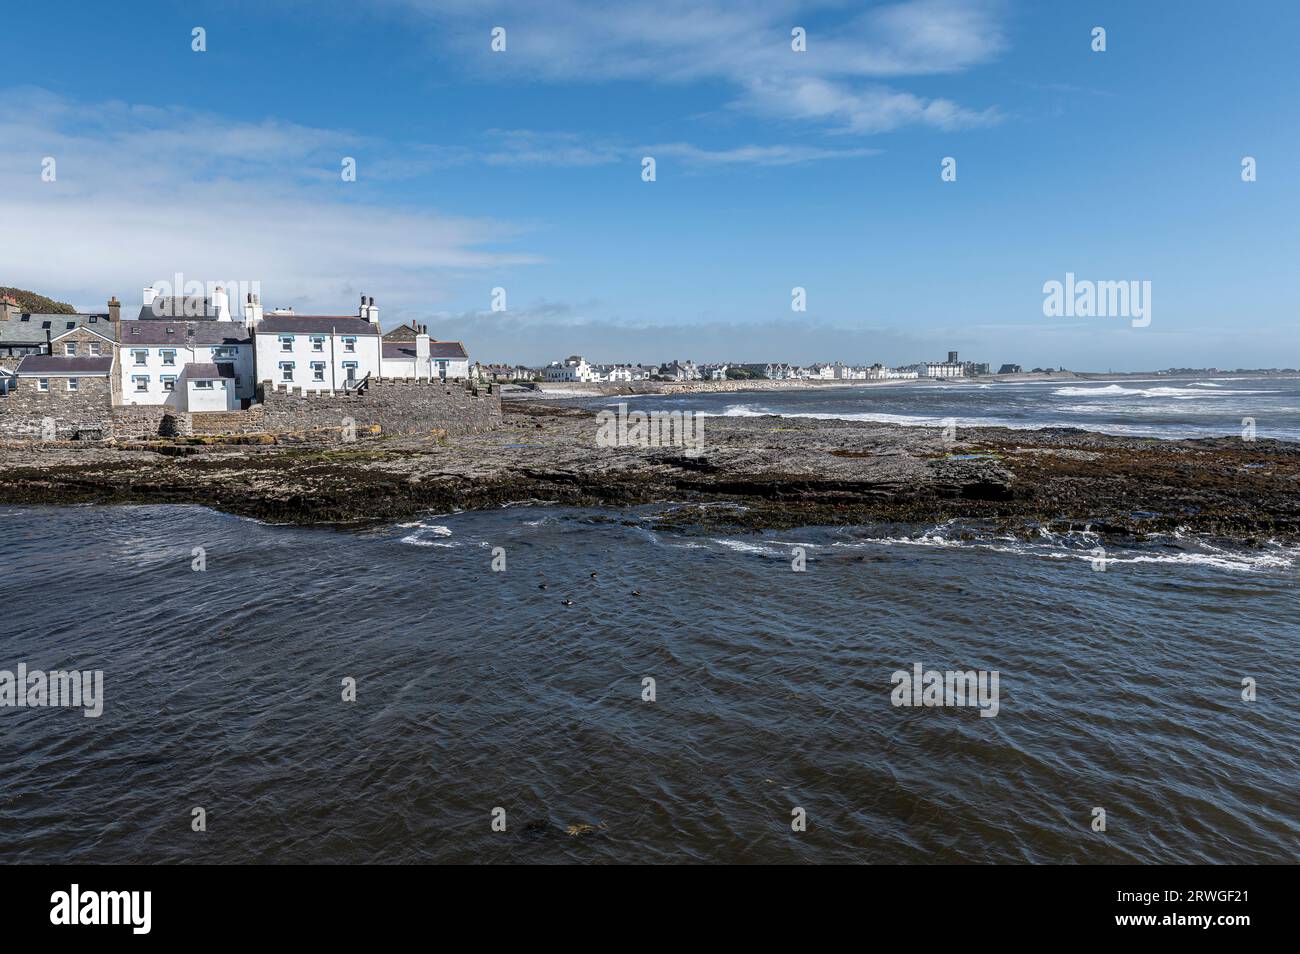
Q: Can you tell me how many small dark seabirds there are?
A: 4